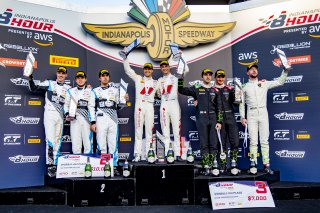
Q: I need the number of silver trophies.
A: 9